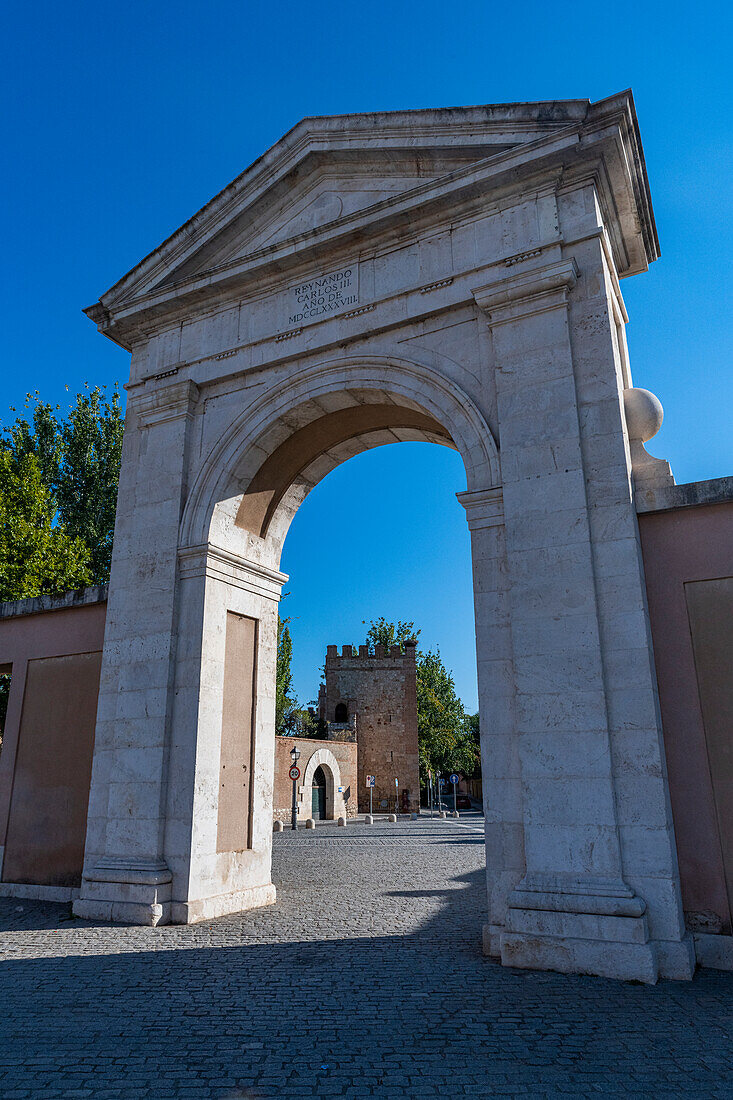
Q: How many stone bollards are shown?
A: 8